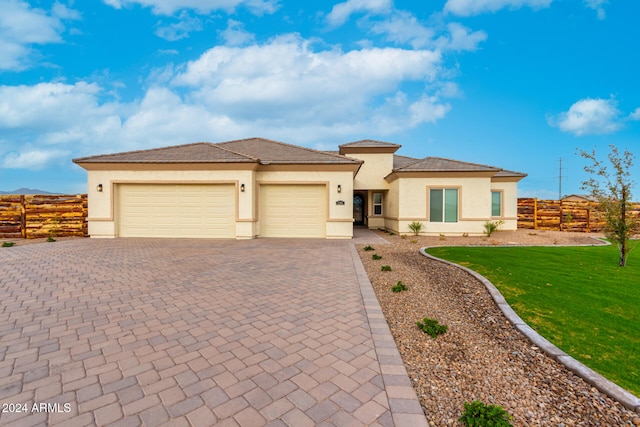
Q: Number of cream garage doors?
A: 2